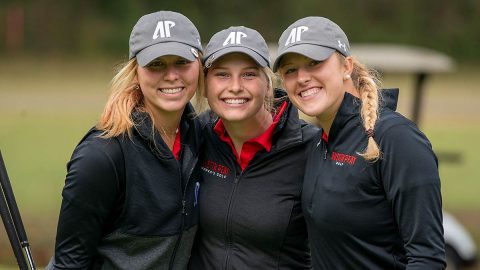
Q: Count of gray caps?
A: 3